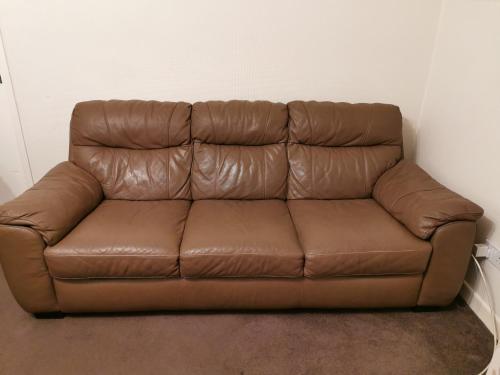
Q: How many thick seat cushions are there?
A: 3